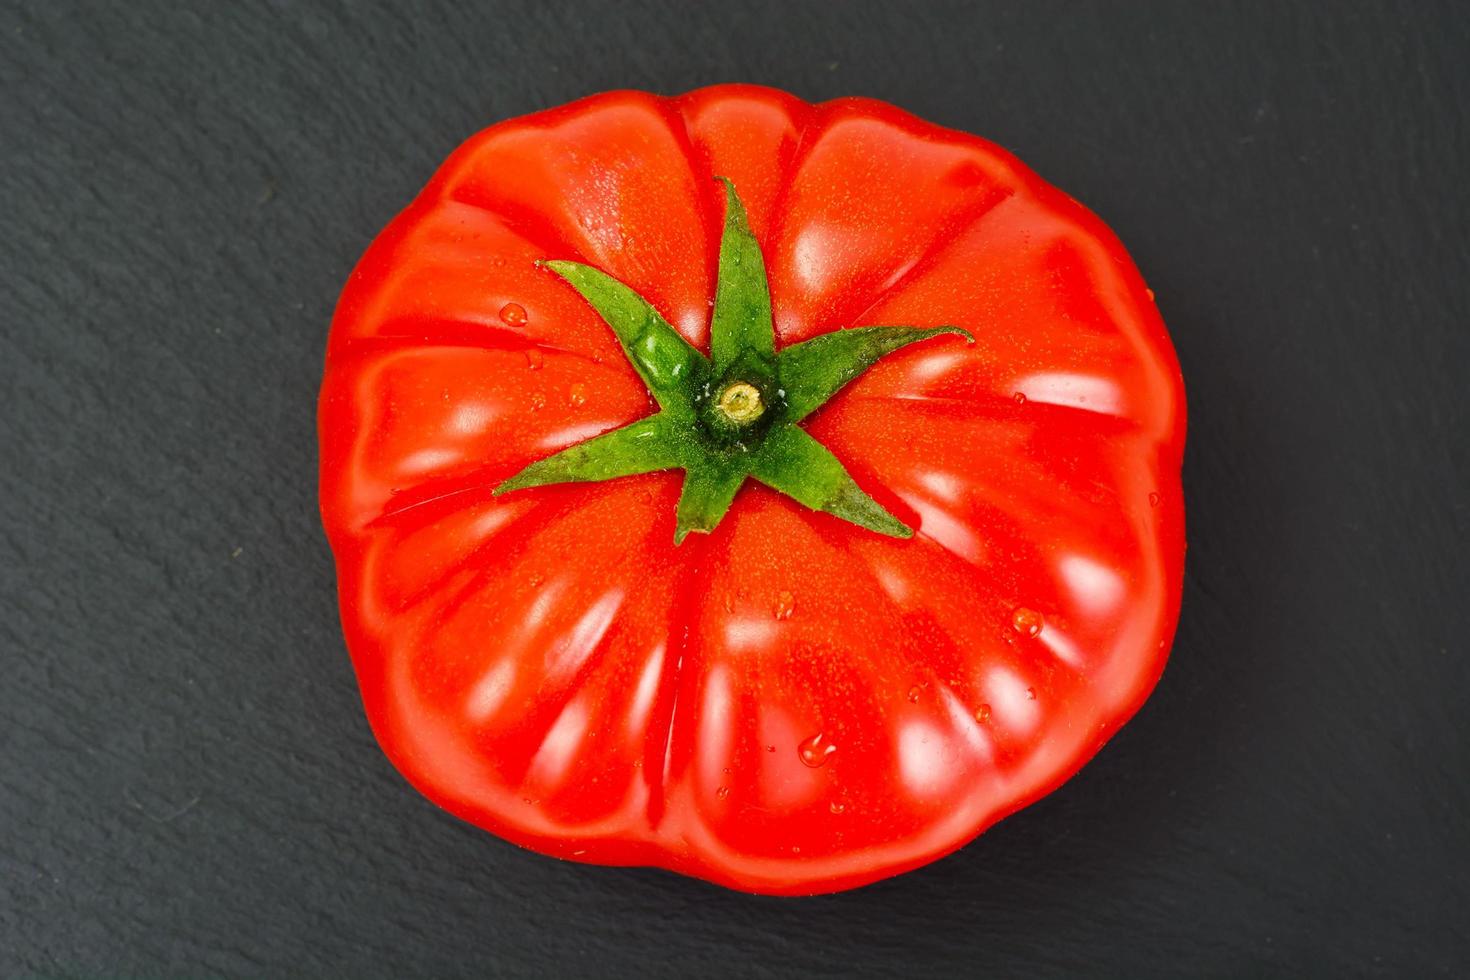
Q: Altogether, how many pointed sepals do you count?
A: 6